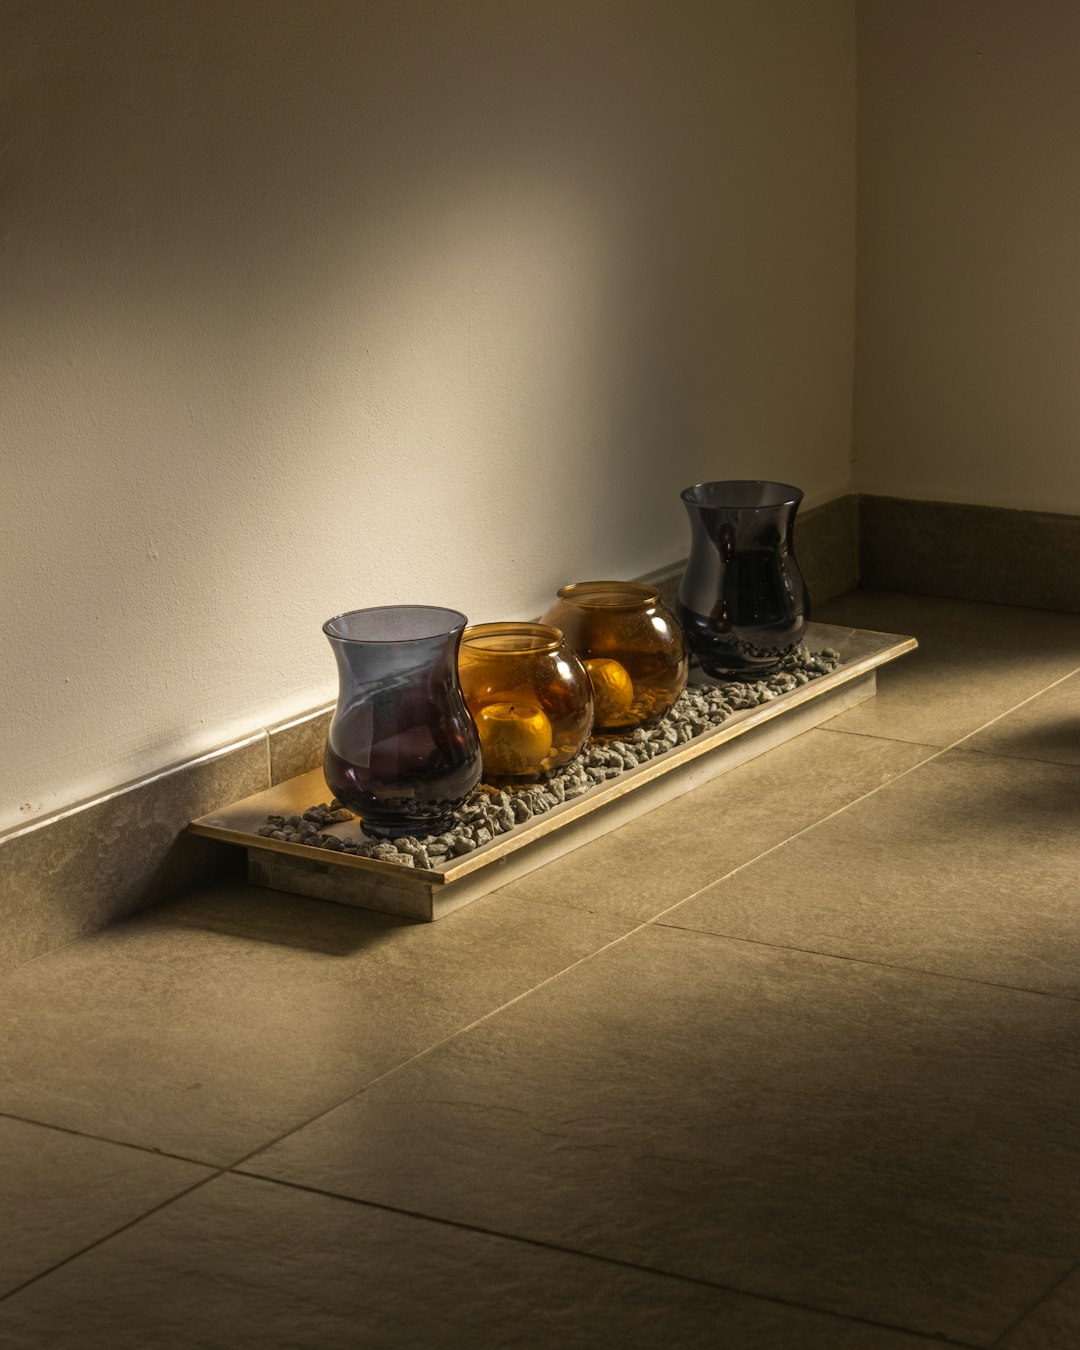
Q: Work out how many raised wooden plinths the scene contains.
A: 1